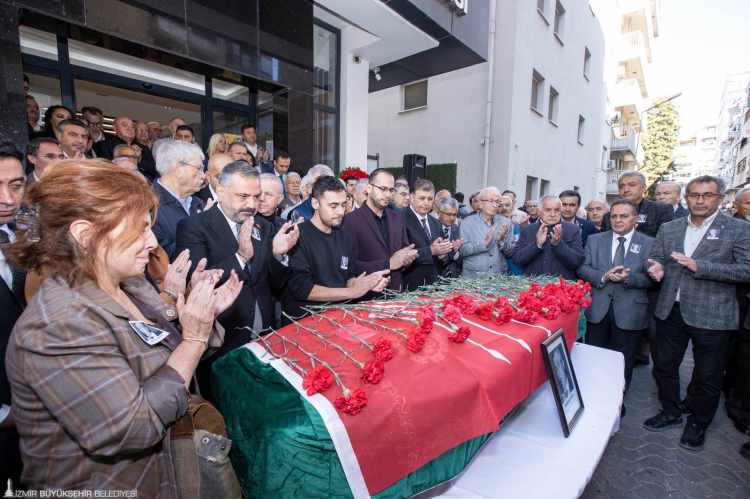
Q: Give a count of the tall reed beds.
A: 0